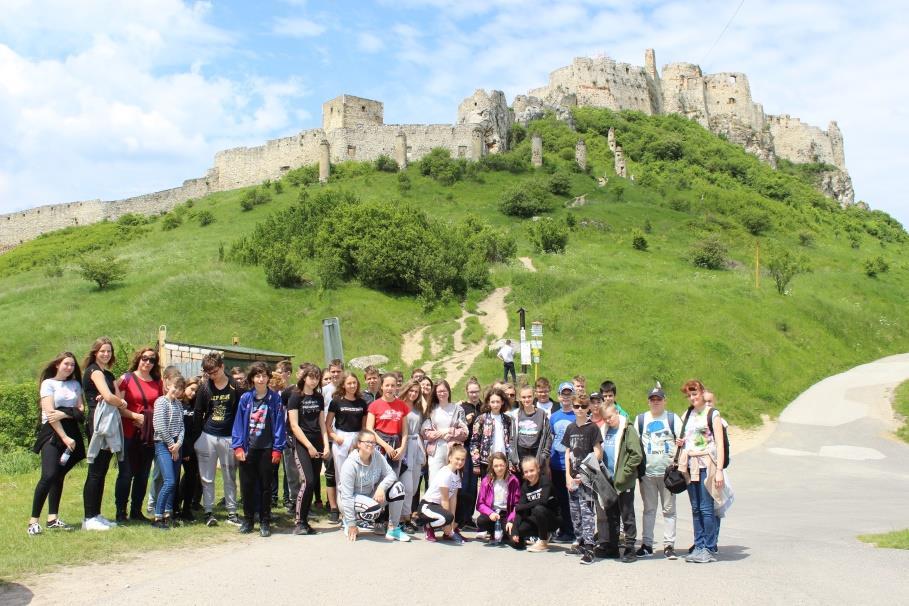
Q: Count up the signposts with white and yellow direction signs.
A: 1